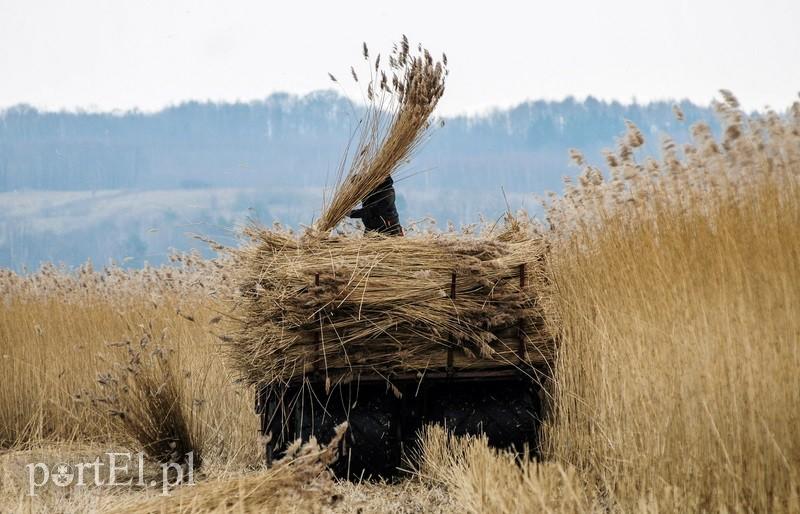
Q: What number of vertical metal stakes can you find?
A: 3